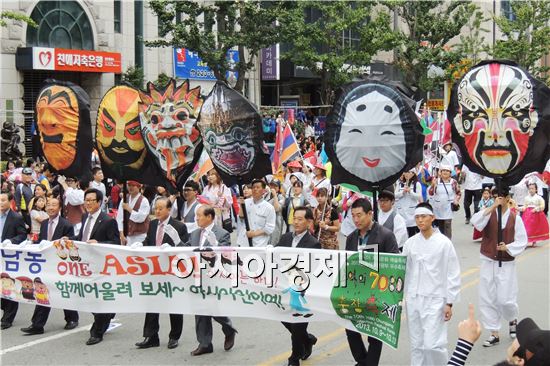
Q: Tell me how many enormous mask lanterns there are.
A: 6